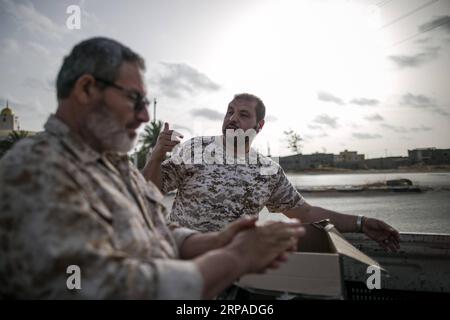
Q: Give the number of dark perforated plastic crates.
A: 1